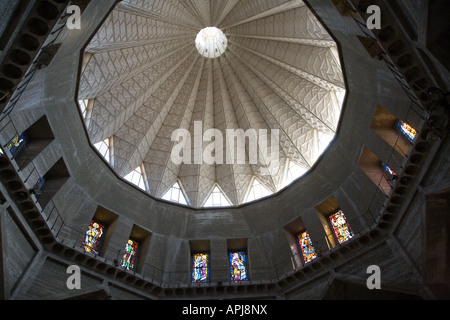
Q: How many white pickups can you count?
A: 0